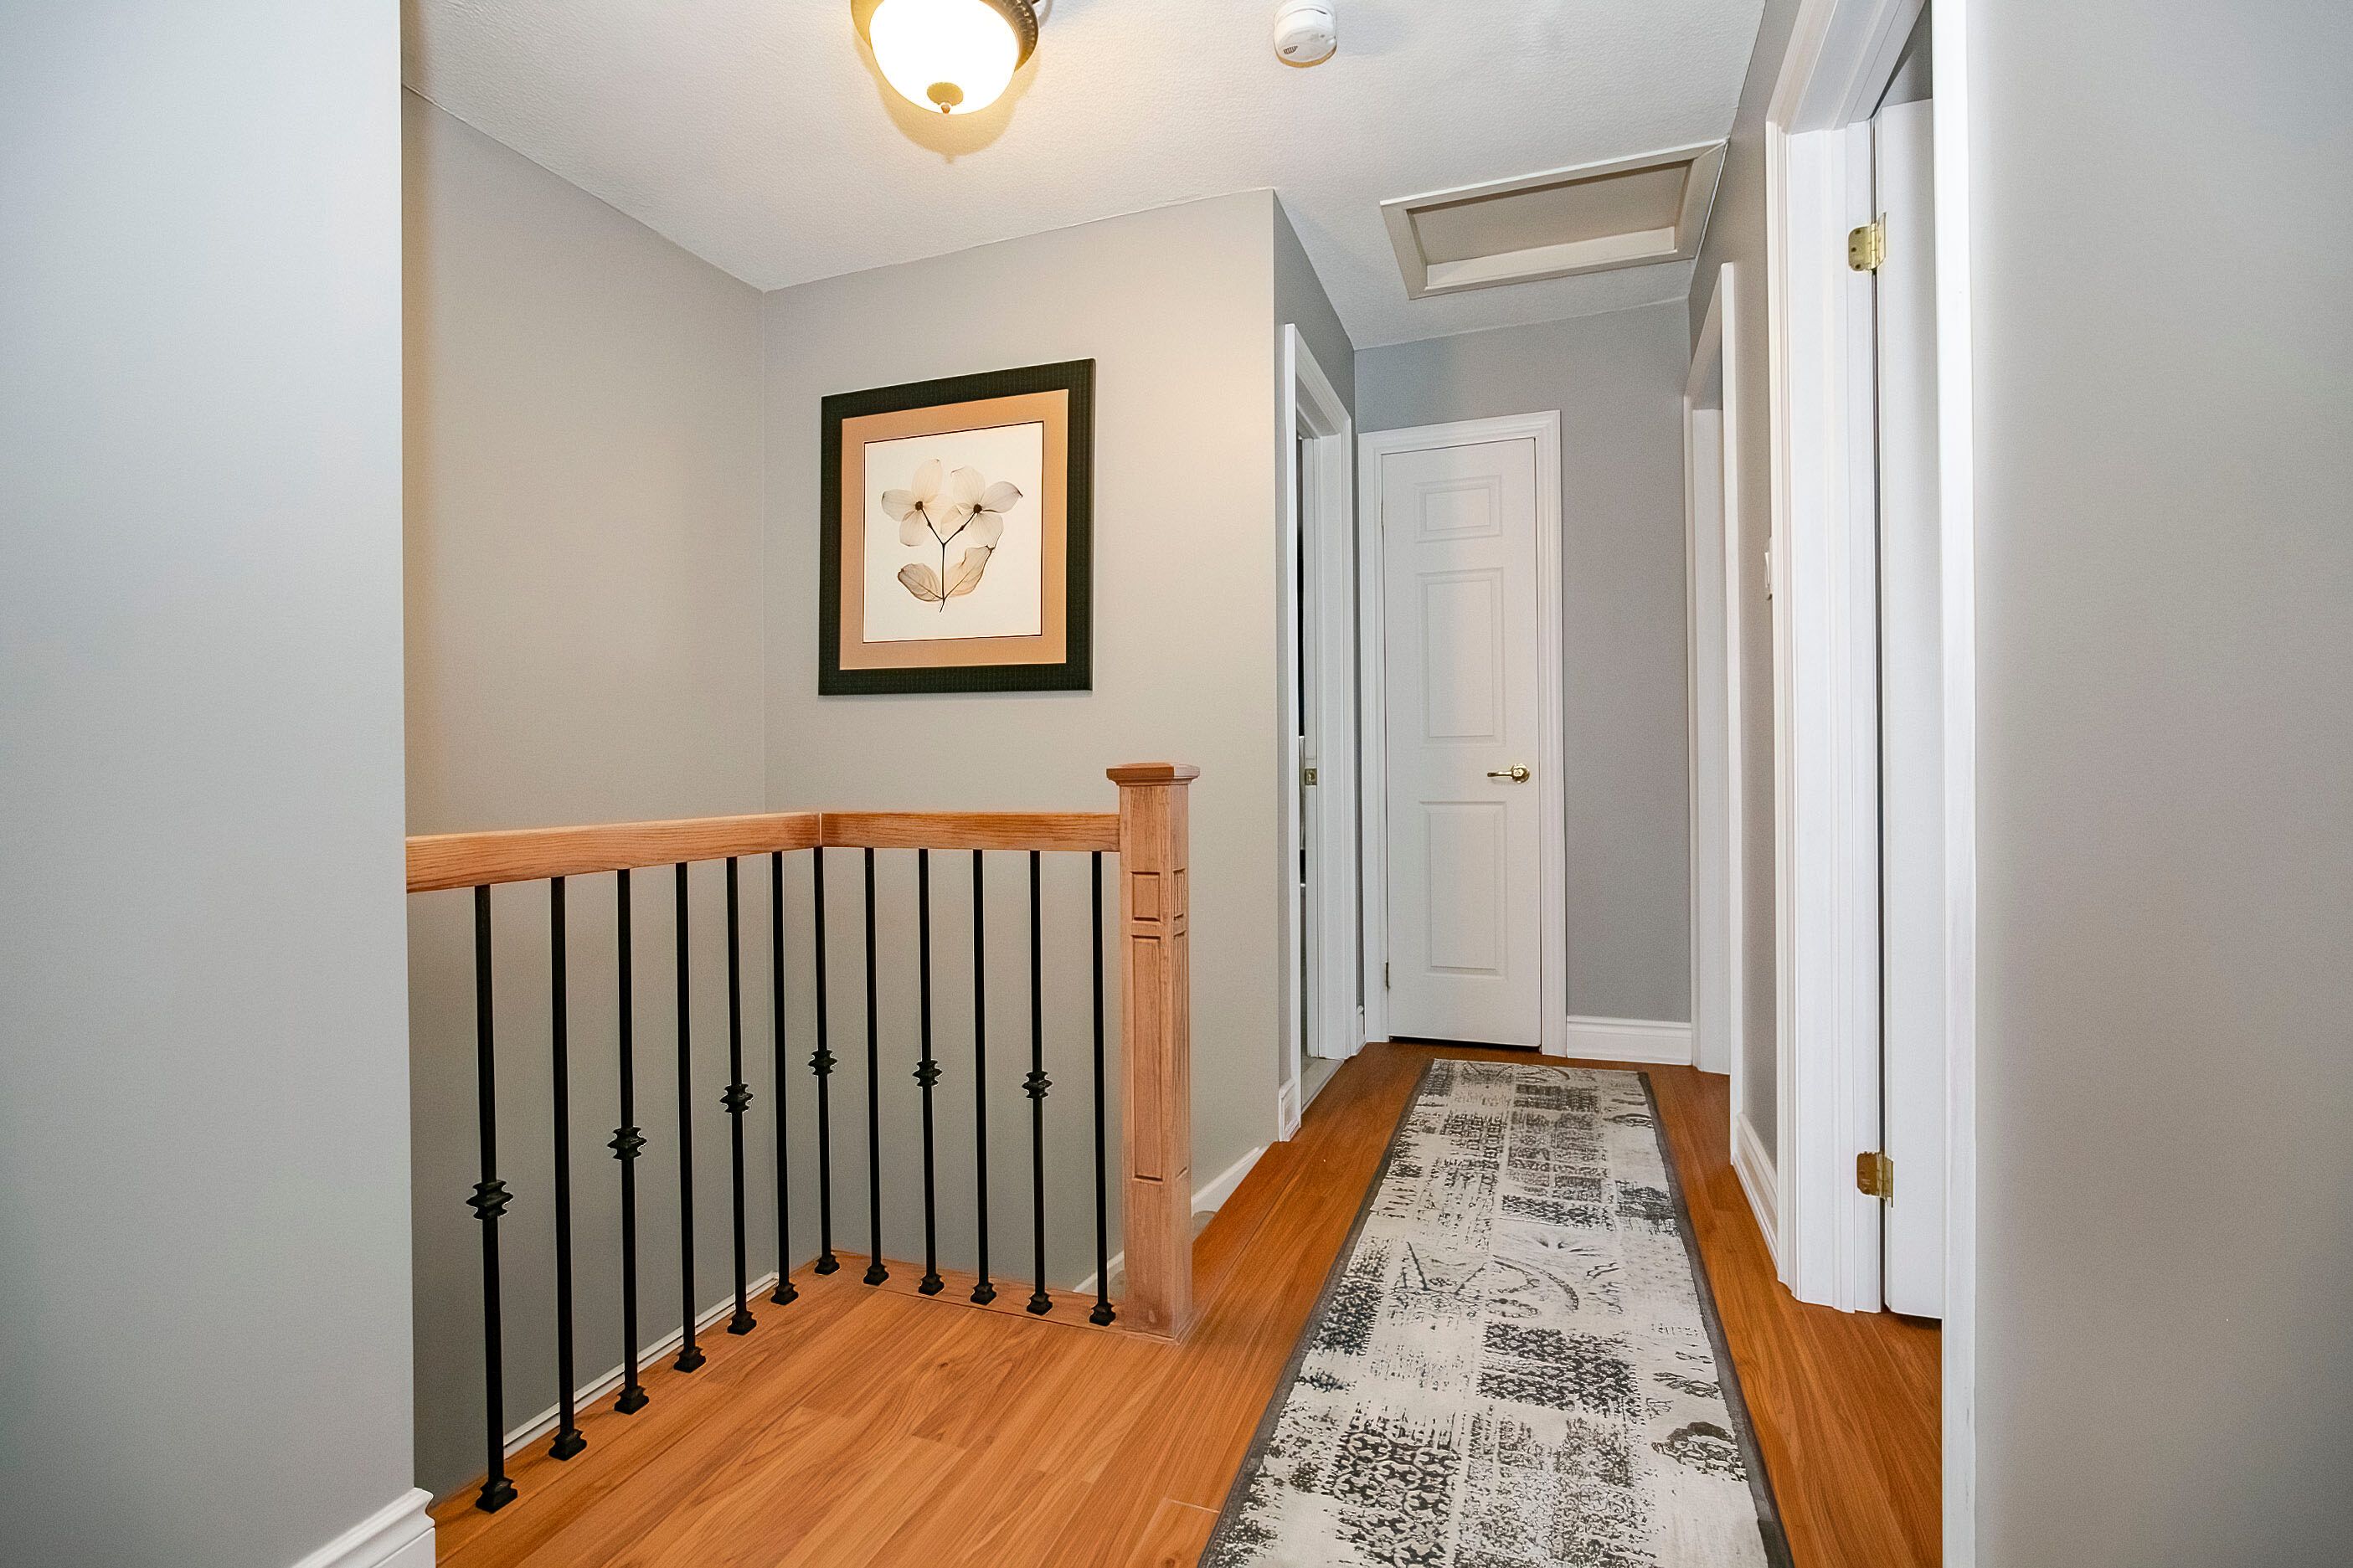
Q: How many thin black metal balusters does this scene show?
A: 12